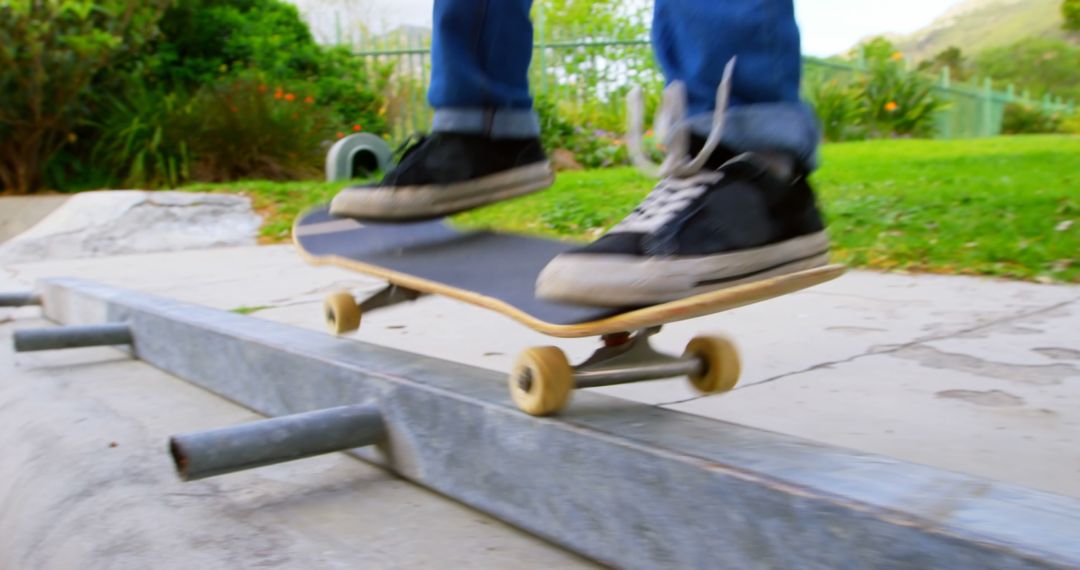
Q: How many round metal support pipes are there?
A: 3